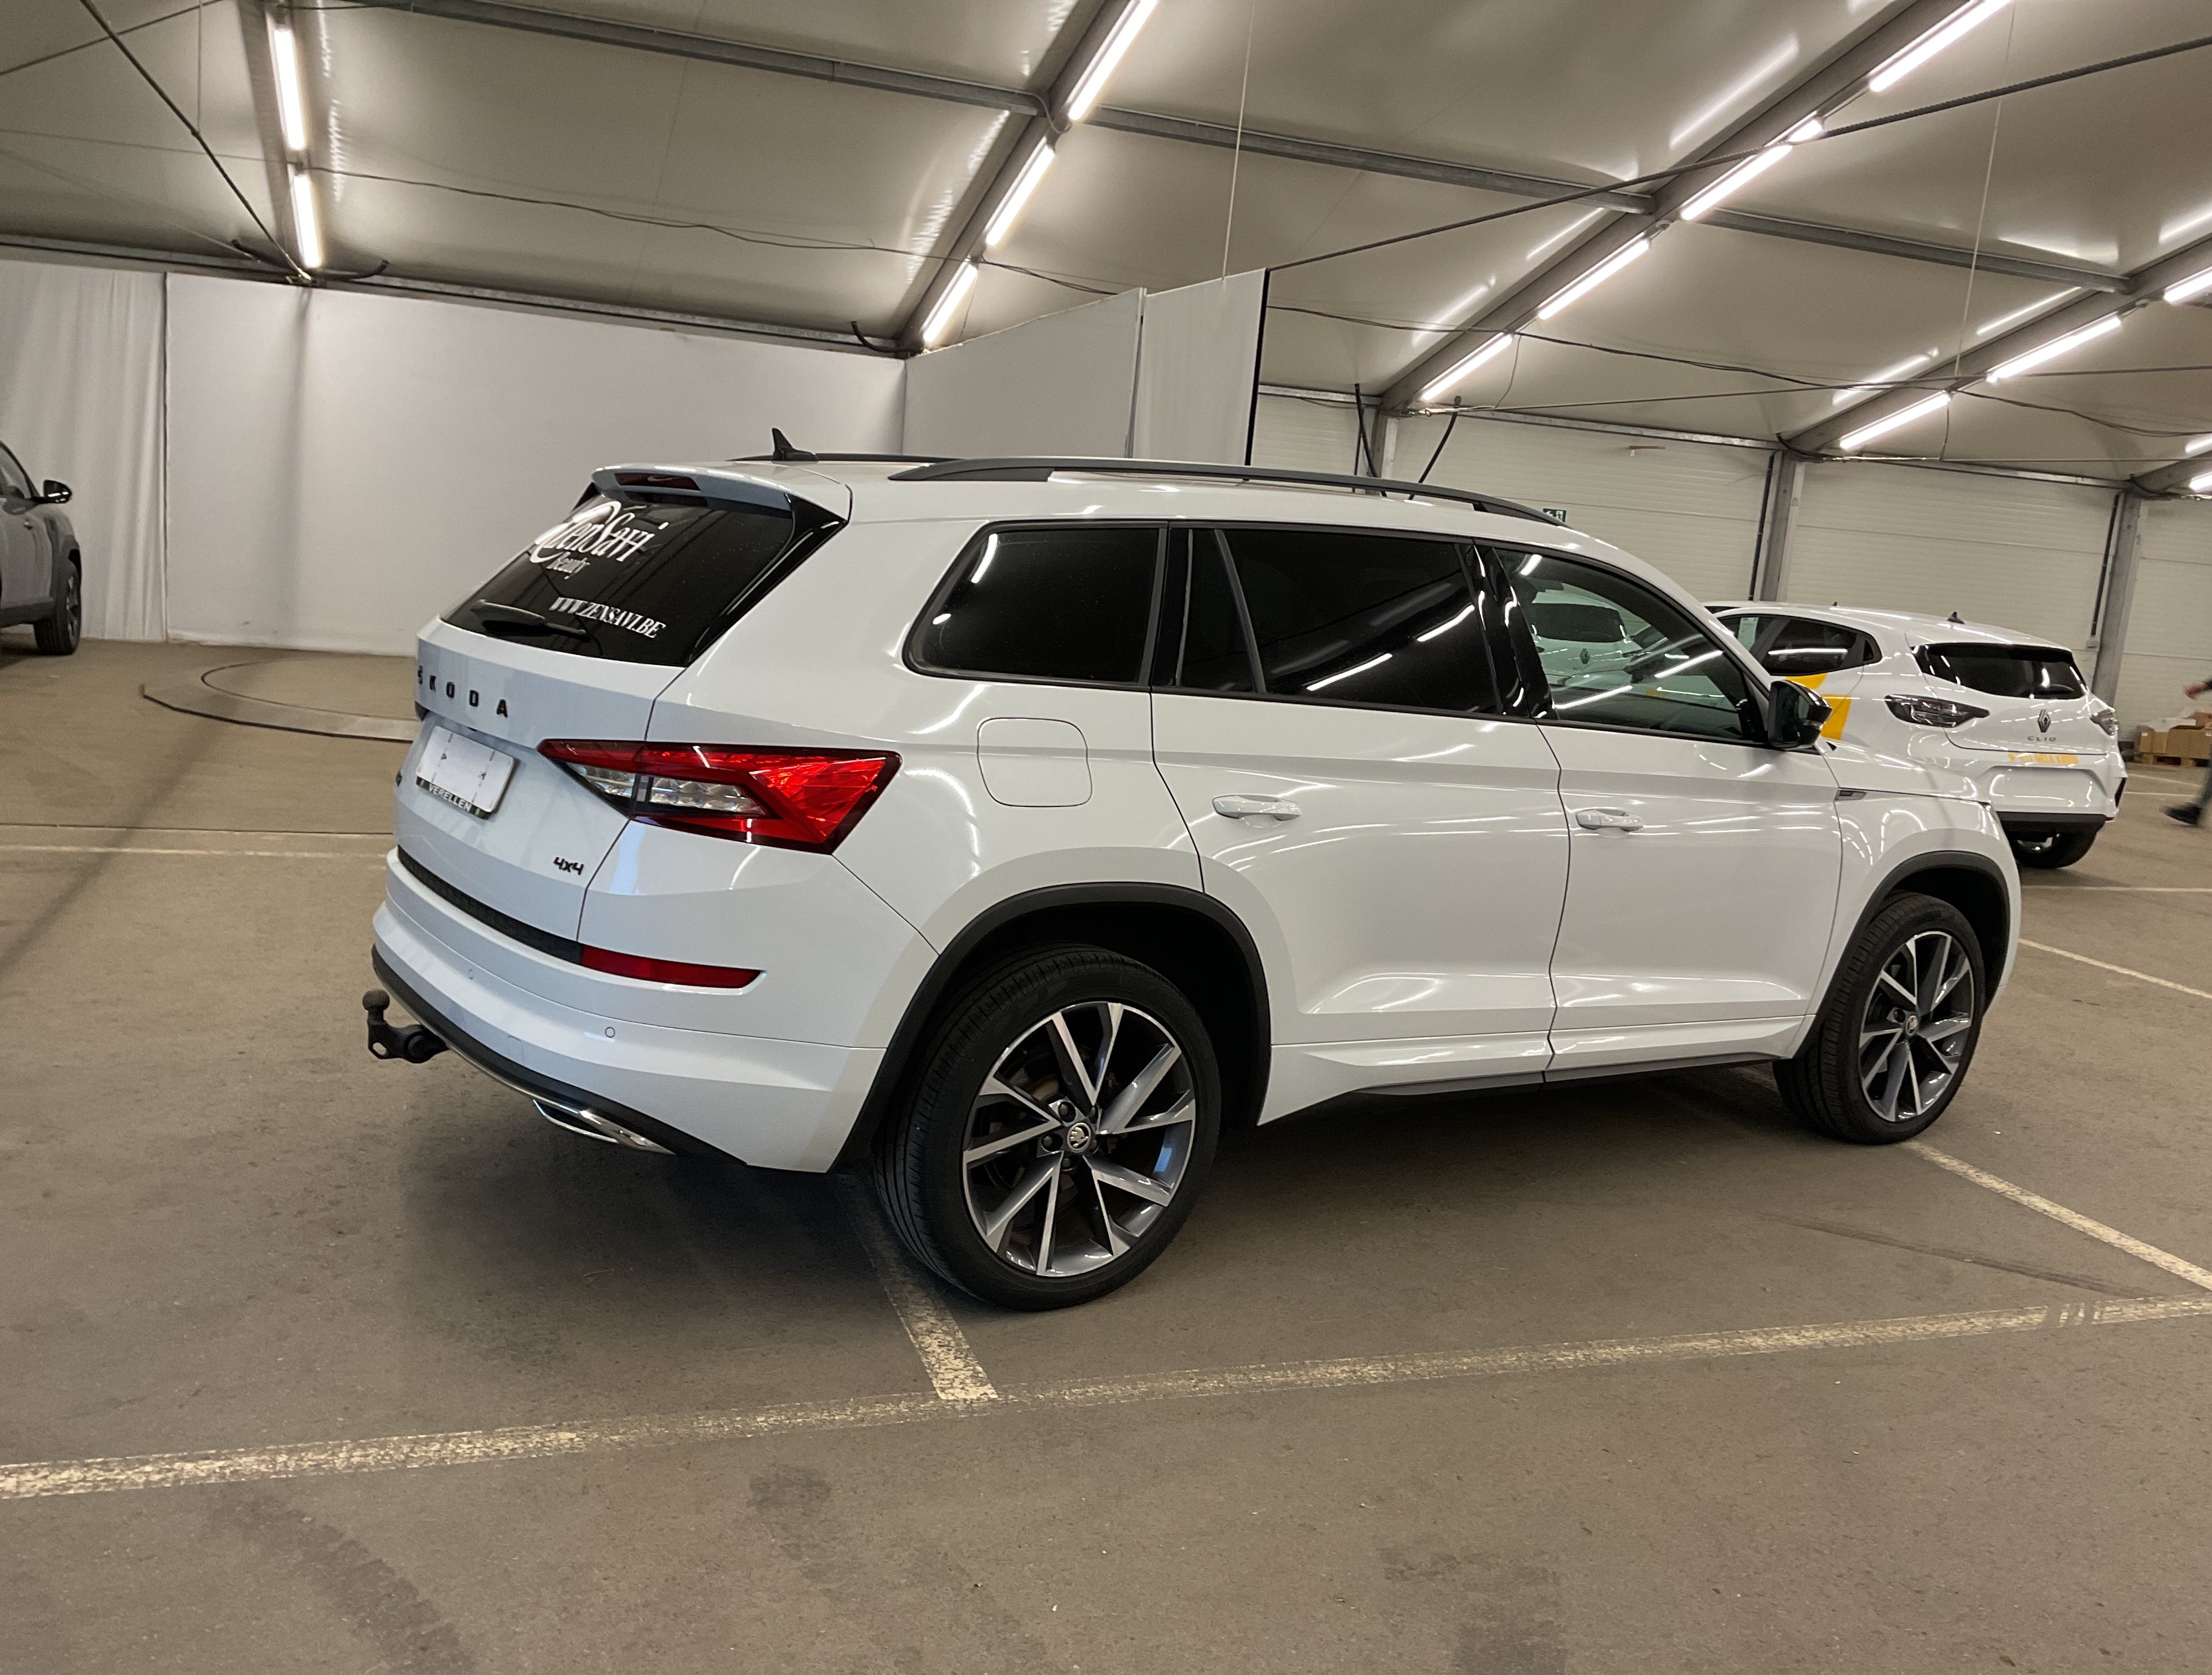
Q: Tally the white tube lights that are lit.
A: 13